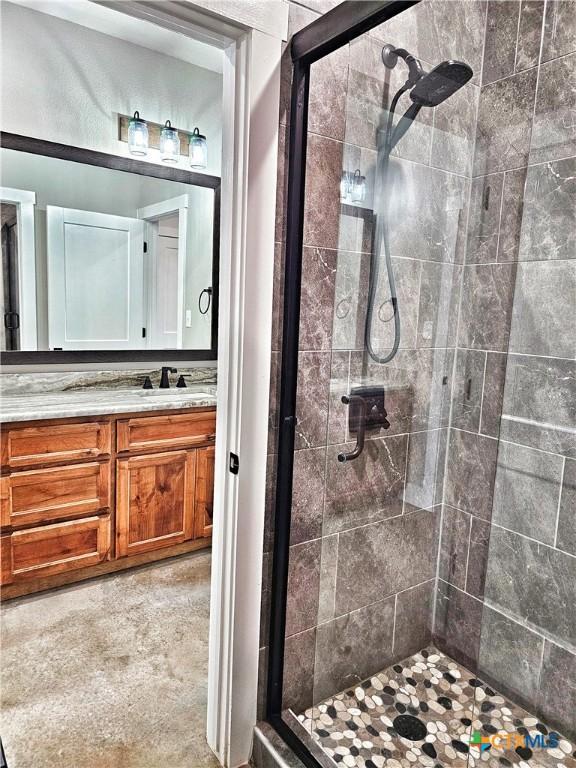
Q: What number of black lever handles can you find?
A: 2